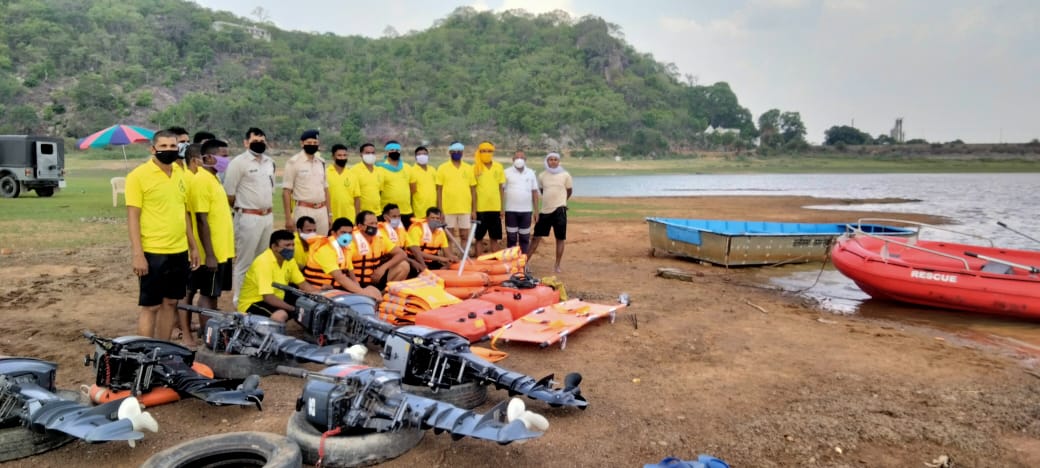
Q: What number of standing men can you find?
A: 15